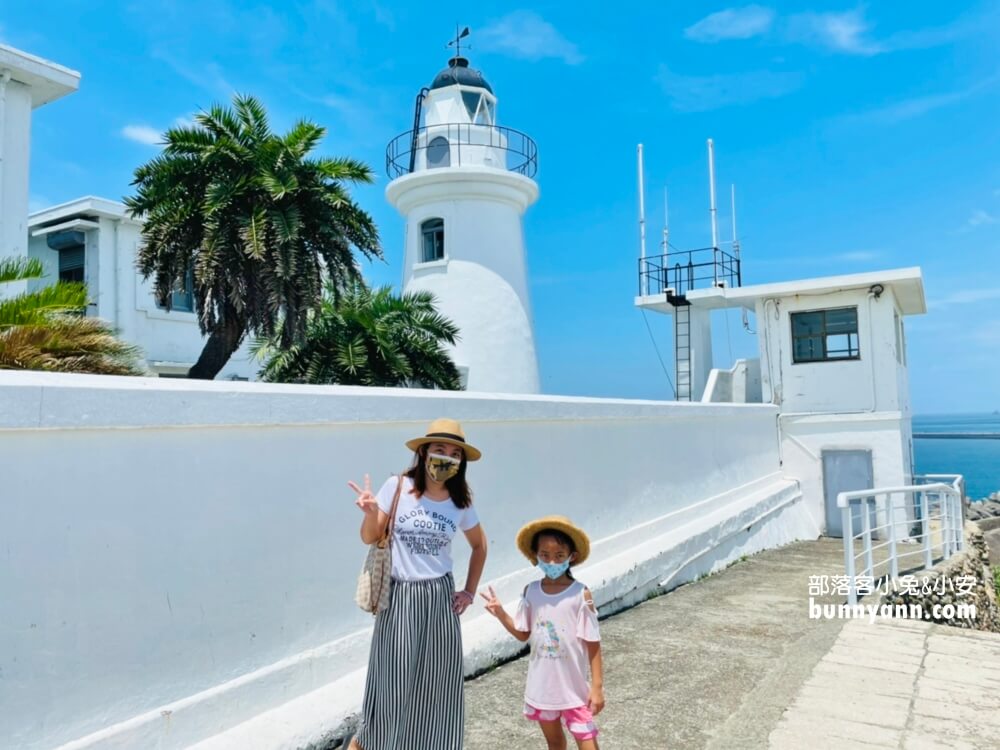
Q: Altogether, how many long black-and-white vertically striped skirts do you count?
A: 1